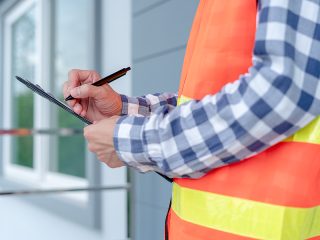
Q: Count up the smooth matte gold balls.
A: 0